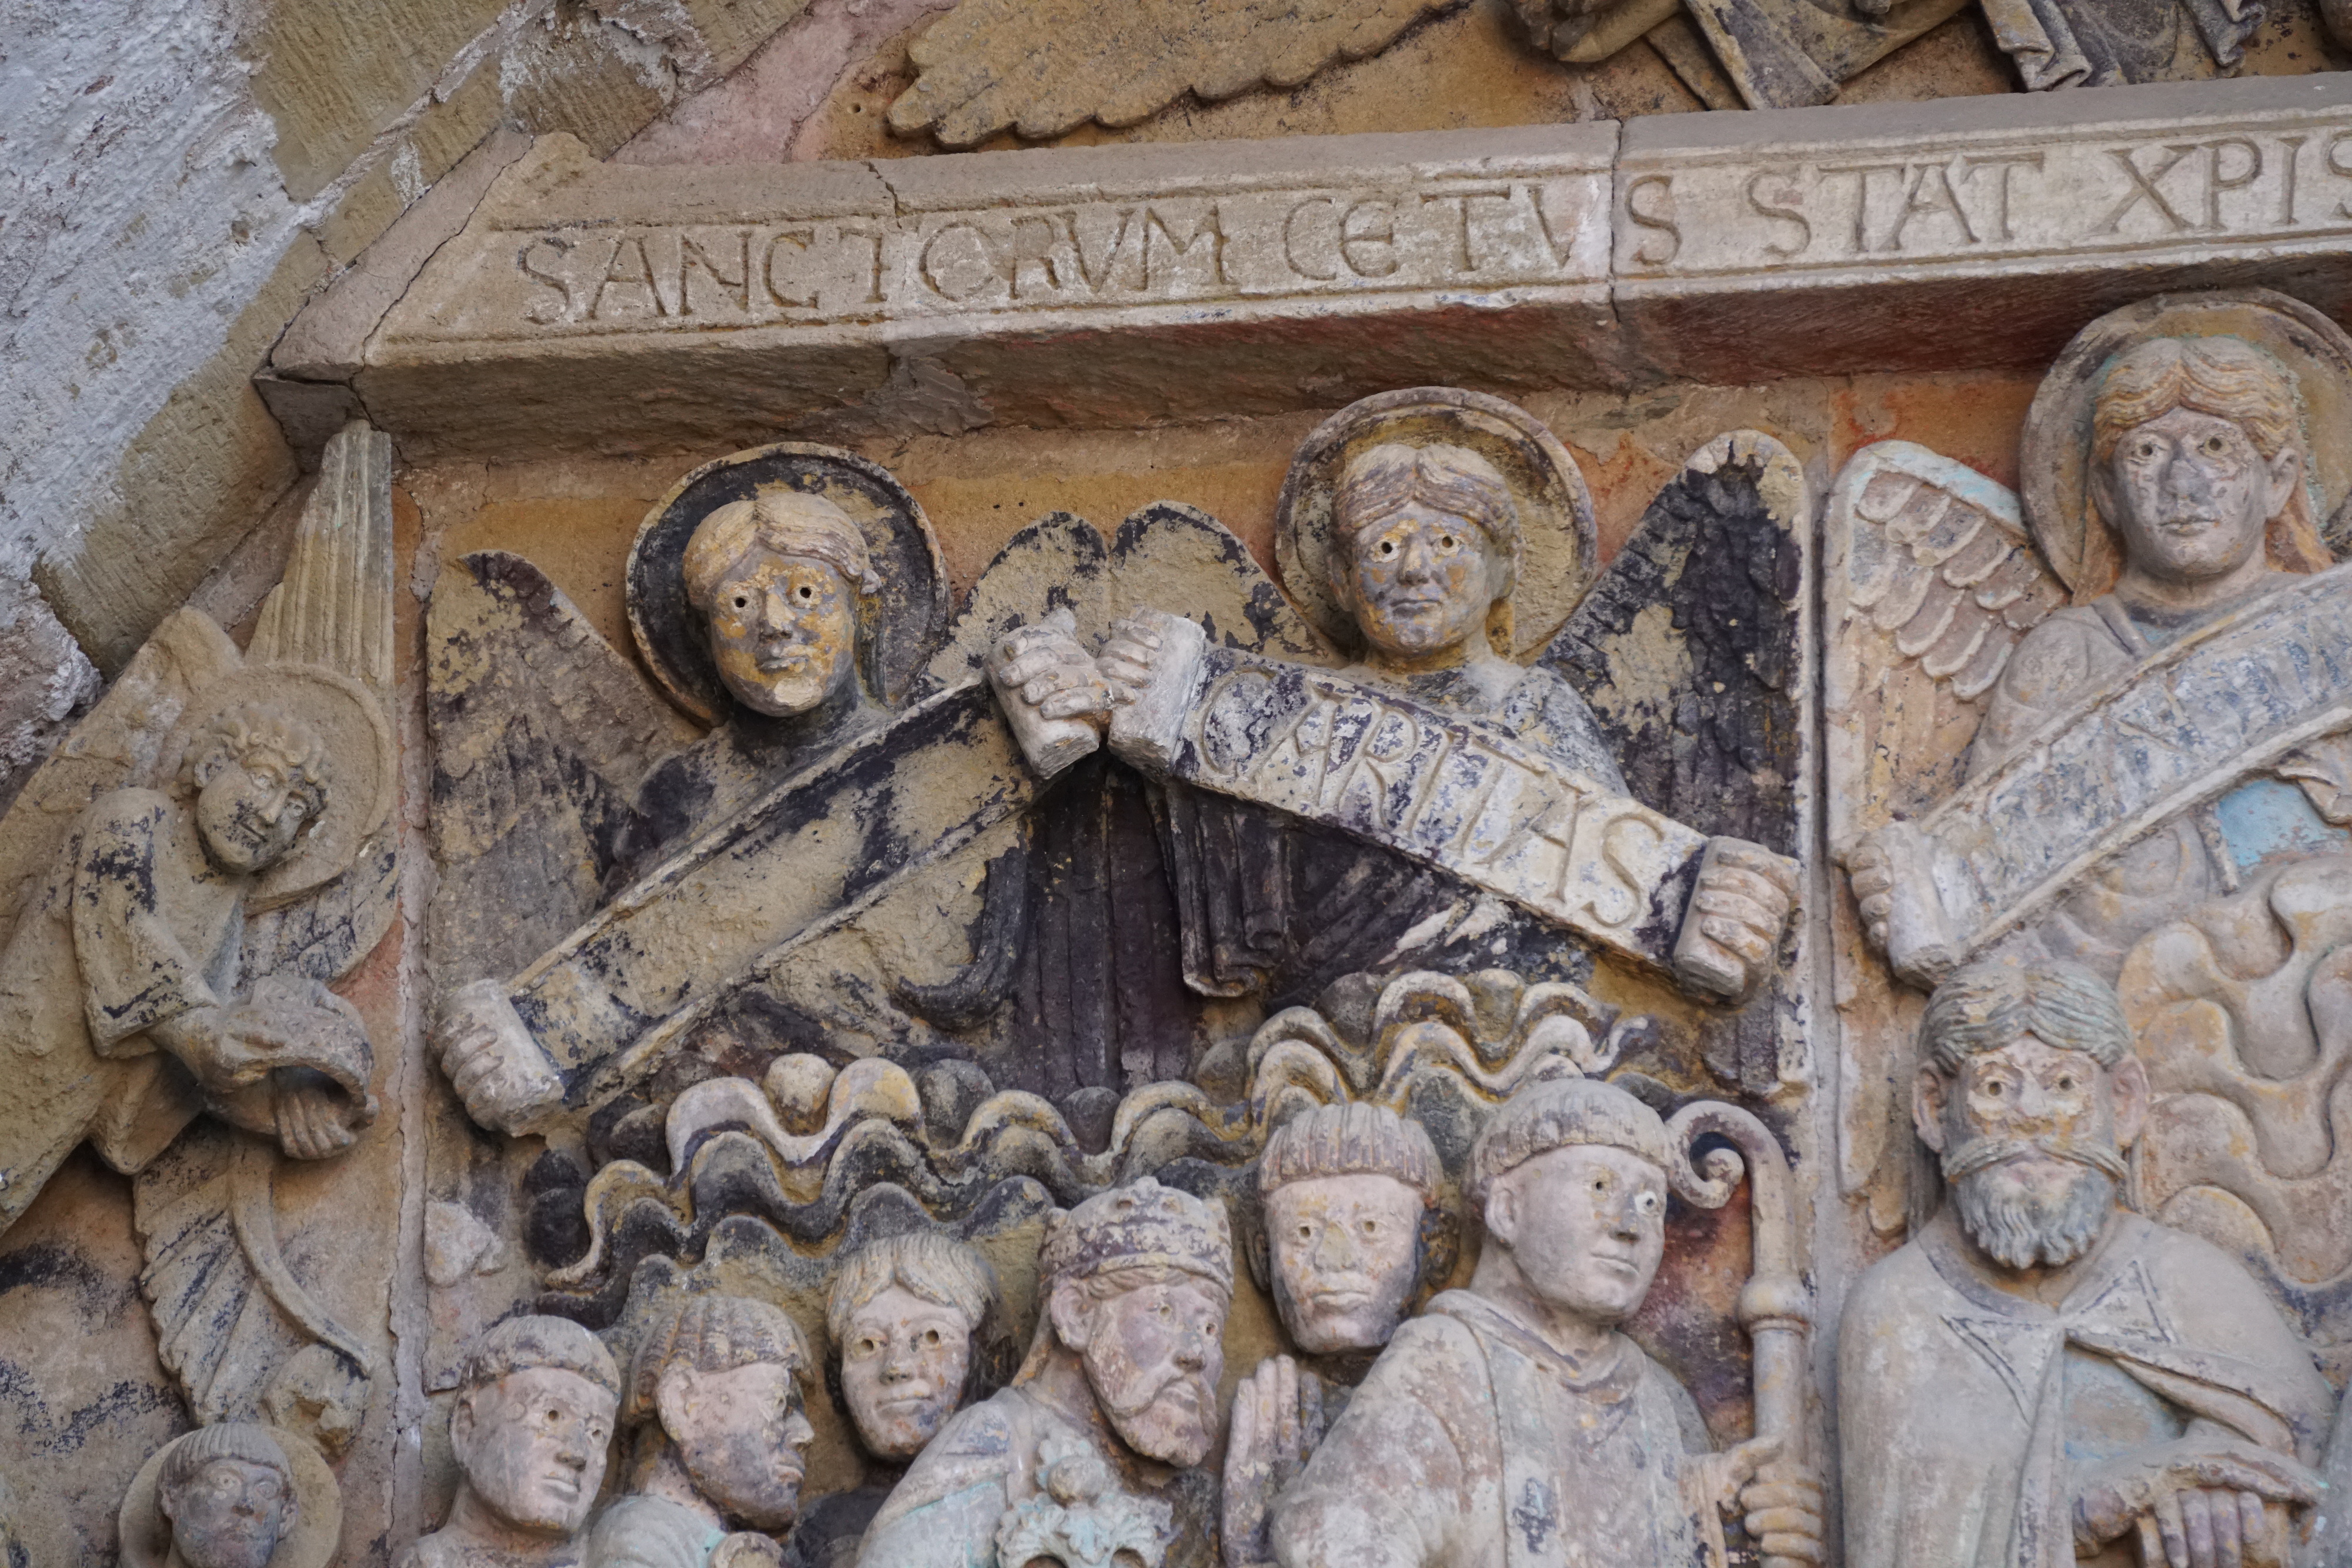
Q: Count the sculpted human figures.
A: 12